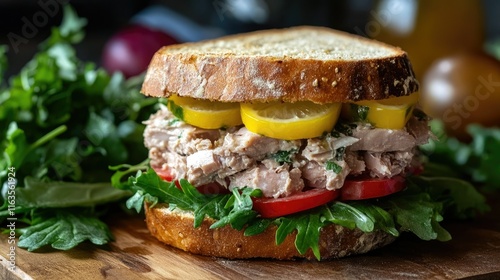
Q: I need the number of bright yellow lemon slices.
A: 3